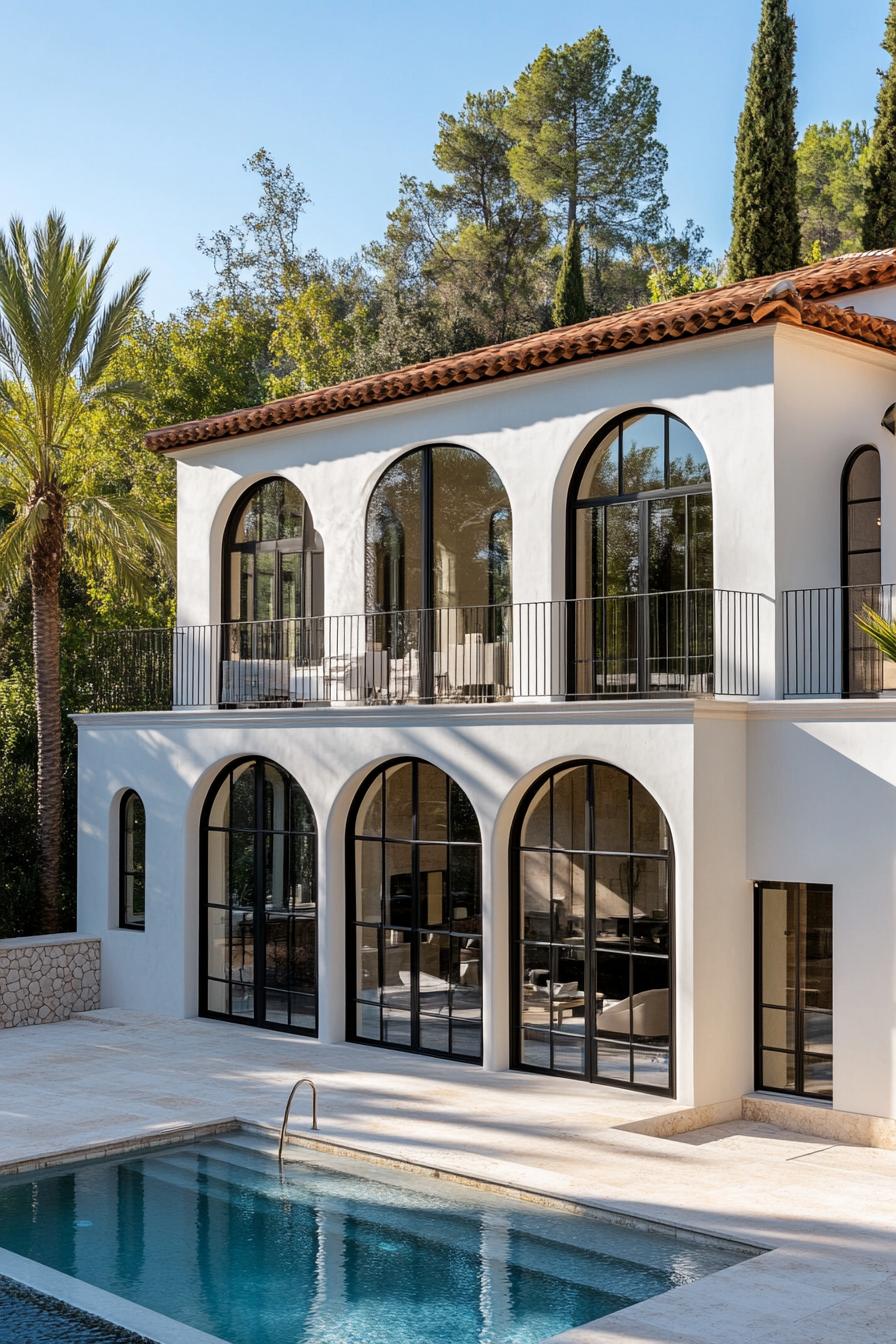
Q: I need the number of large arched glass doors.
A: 6